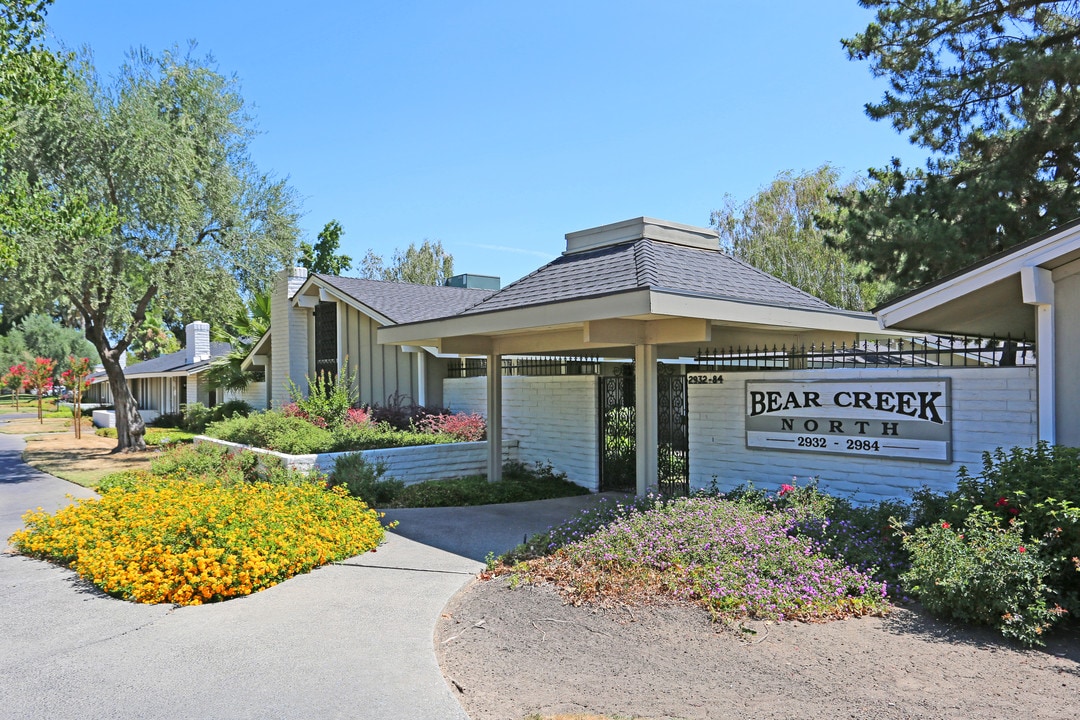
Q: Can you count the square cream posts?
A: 2